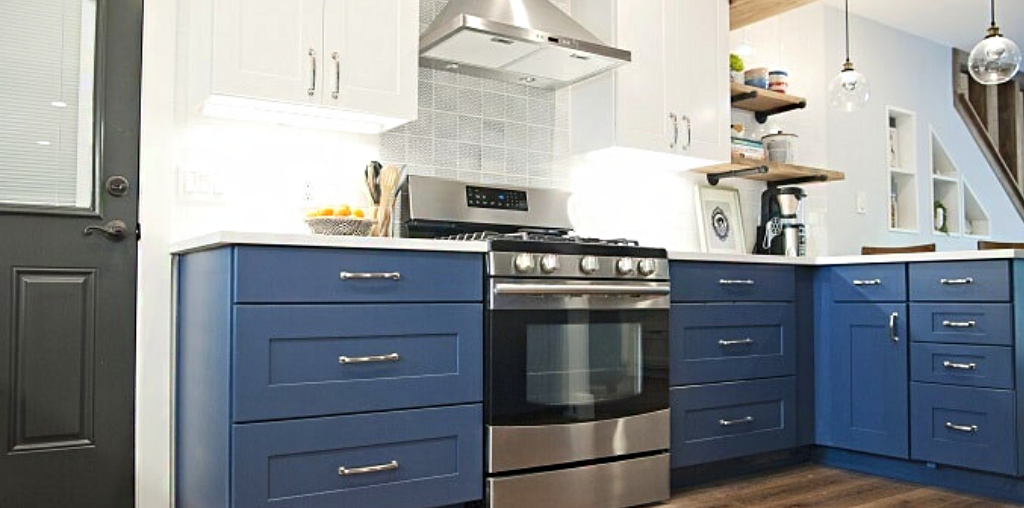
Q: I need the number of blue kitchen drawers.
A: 11